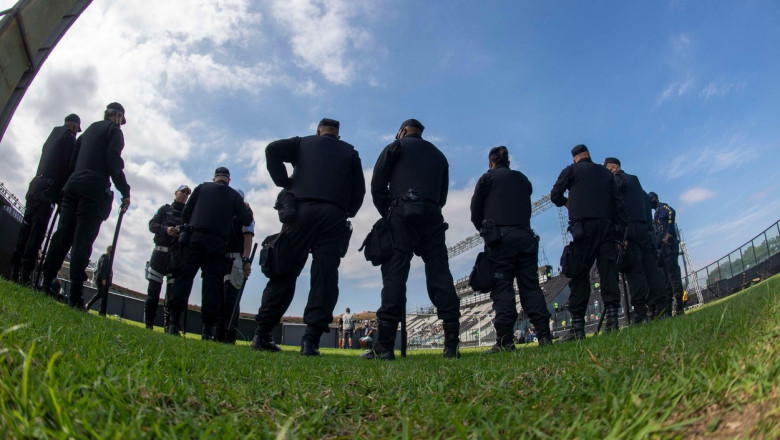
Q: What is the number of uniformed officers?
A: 11